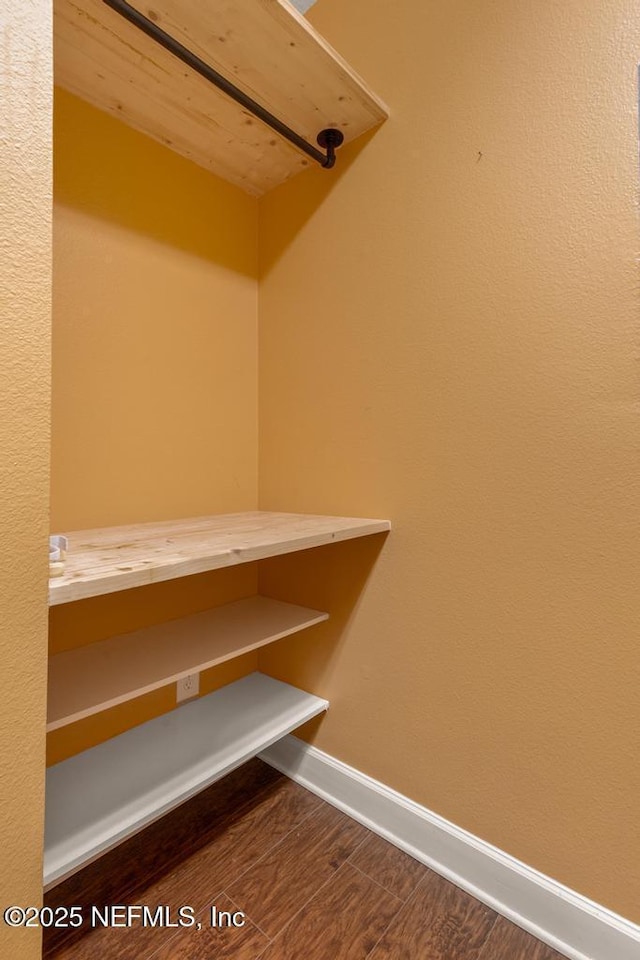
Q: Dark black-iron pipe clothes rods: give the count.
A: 1